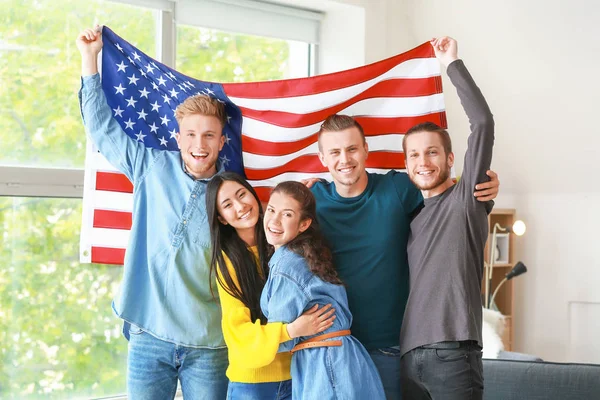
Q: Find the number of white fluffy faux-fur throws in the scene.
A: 1